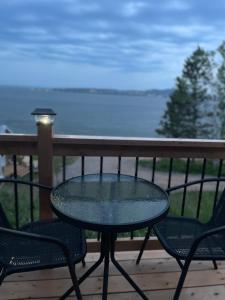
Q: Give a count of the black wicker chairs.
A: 2